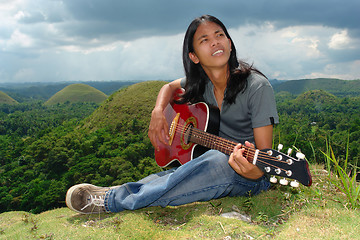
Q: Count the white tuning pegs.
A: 6